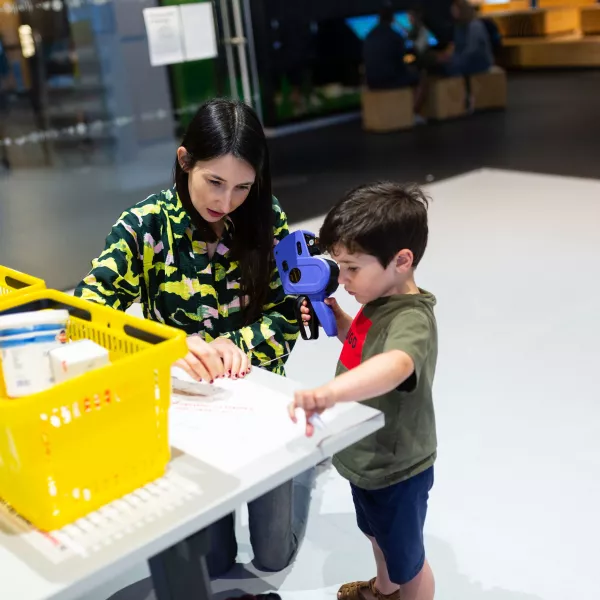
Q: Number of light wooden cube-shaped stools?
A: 3